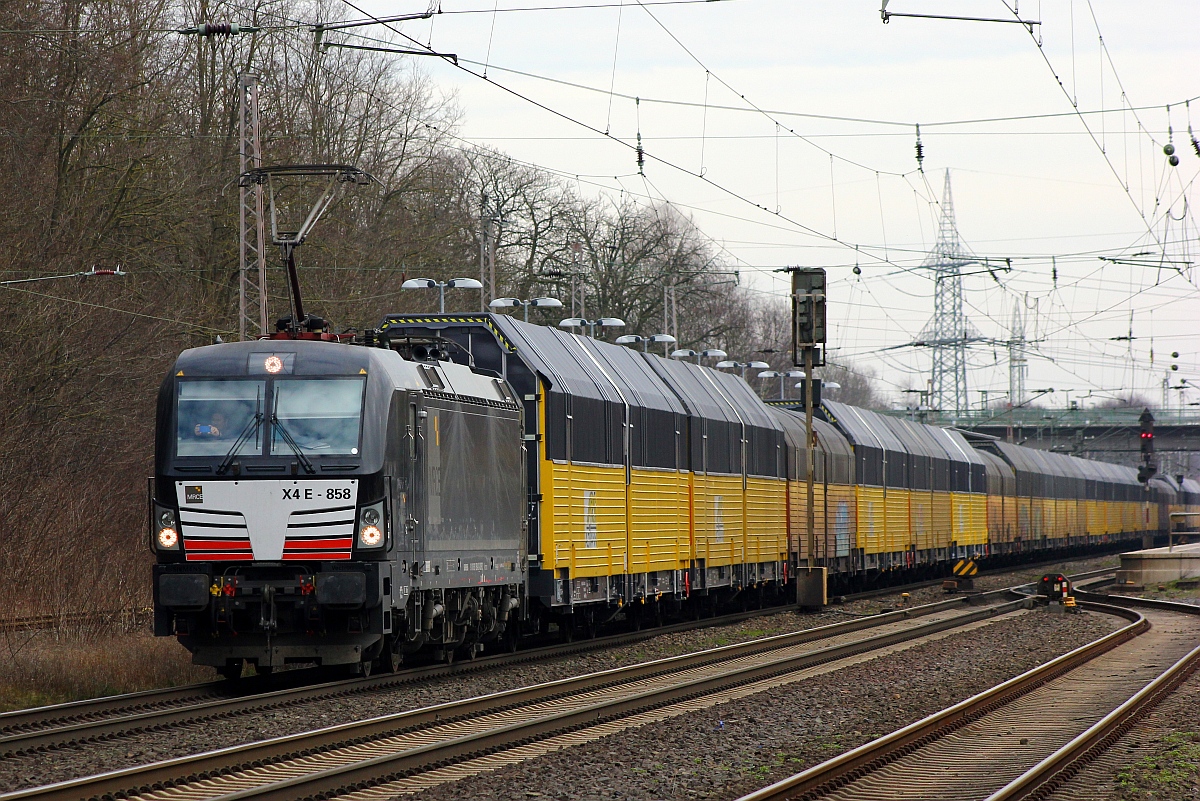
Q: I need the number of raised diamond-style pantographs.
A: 0